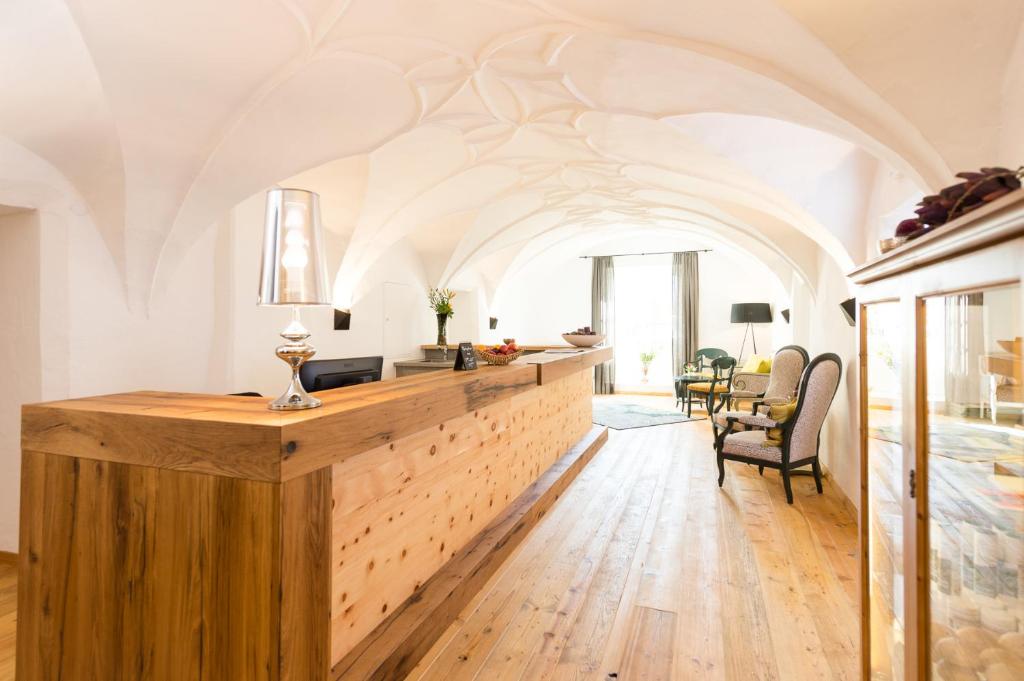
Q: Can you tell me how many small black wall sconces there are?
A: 4